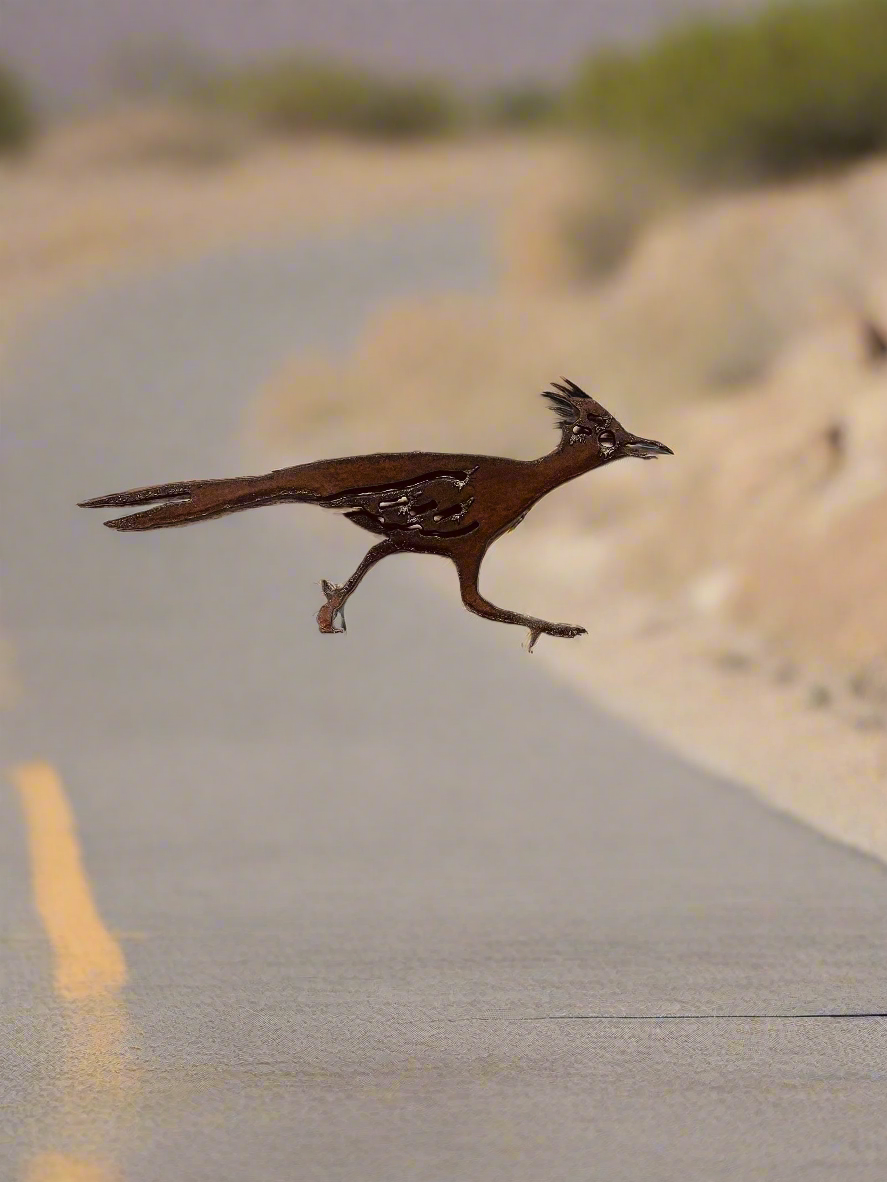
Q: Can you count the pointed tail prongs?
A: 2